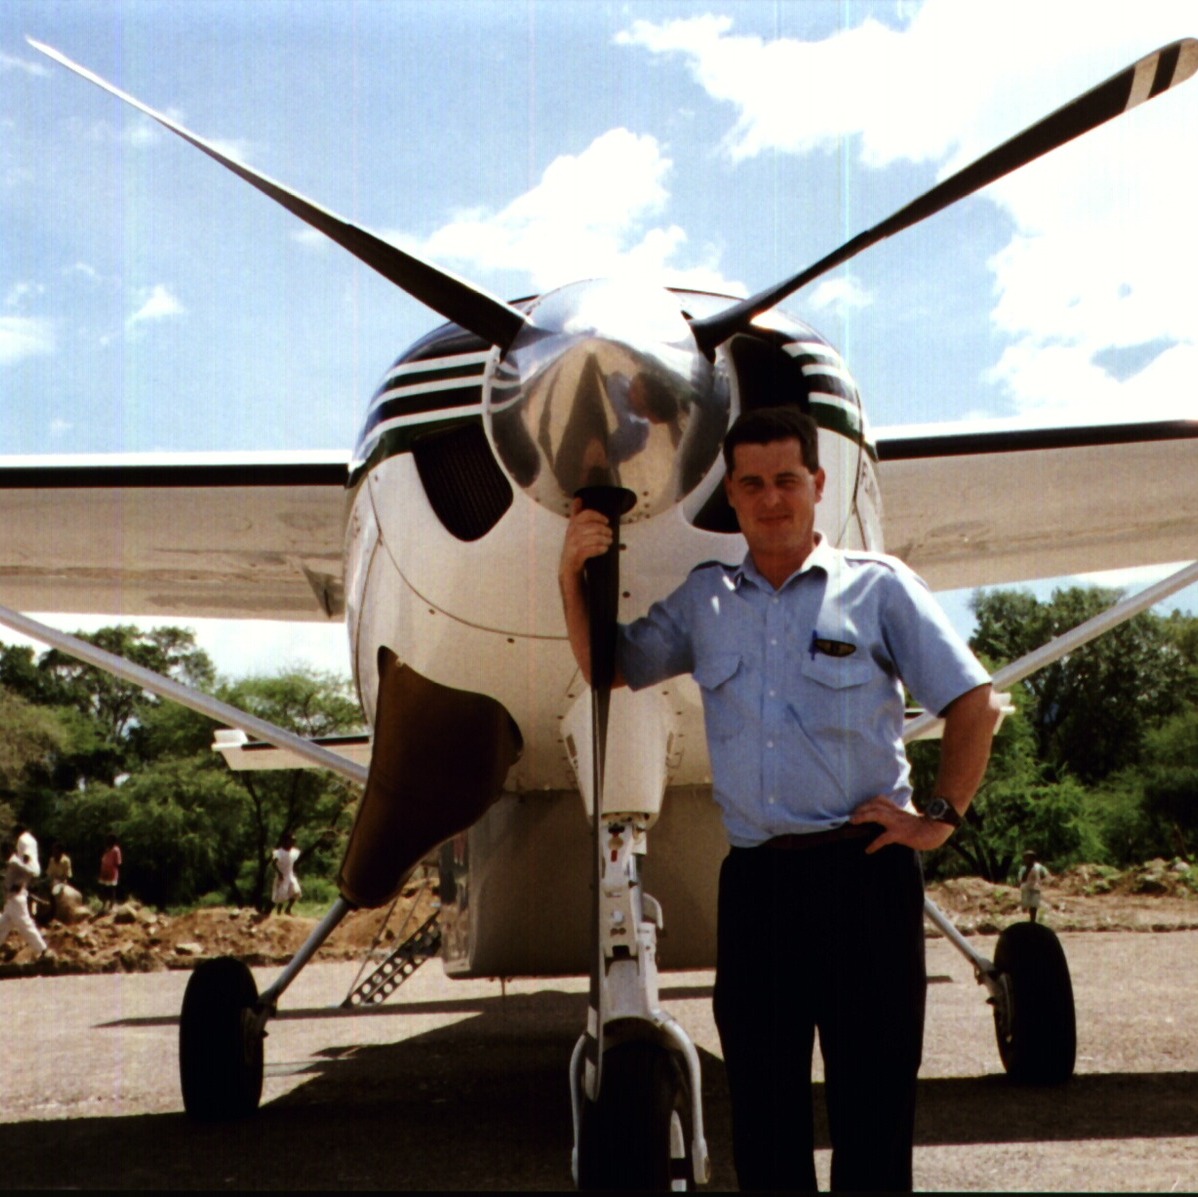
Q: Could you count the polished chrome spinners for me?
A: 1